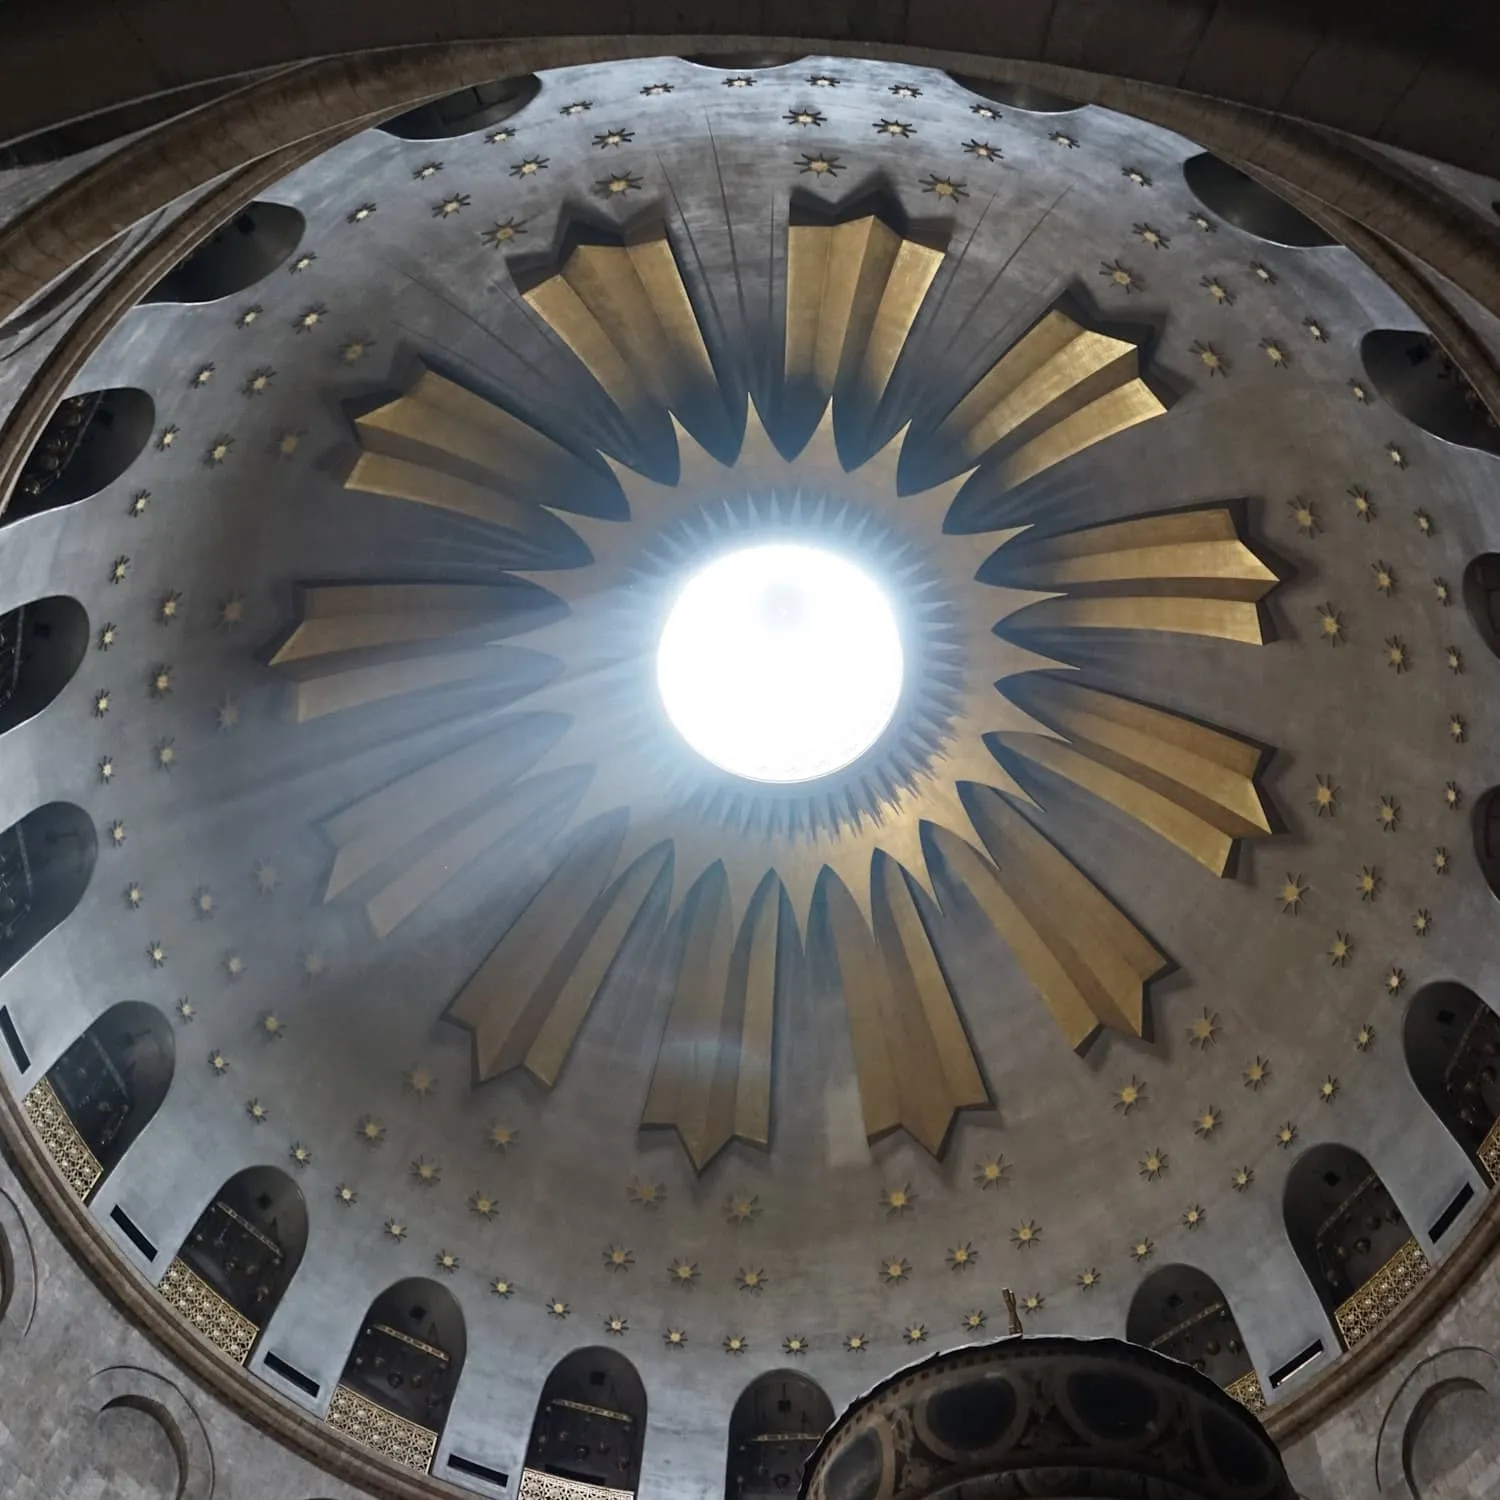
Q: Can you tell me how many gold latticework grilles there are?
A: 7